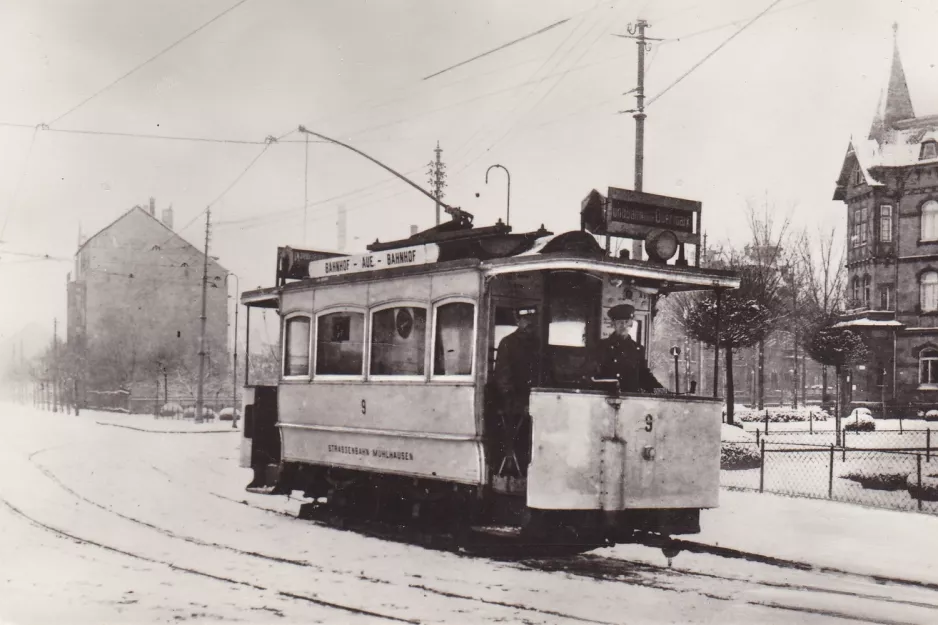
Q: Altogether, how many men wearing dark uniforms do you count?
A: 2